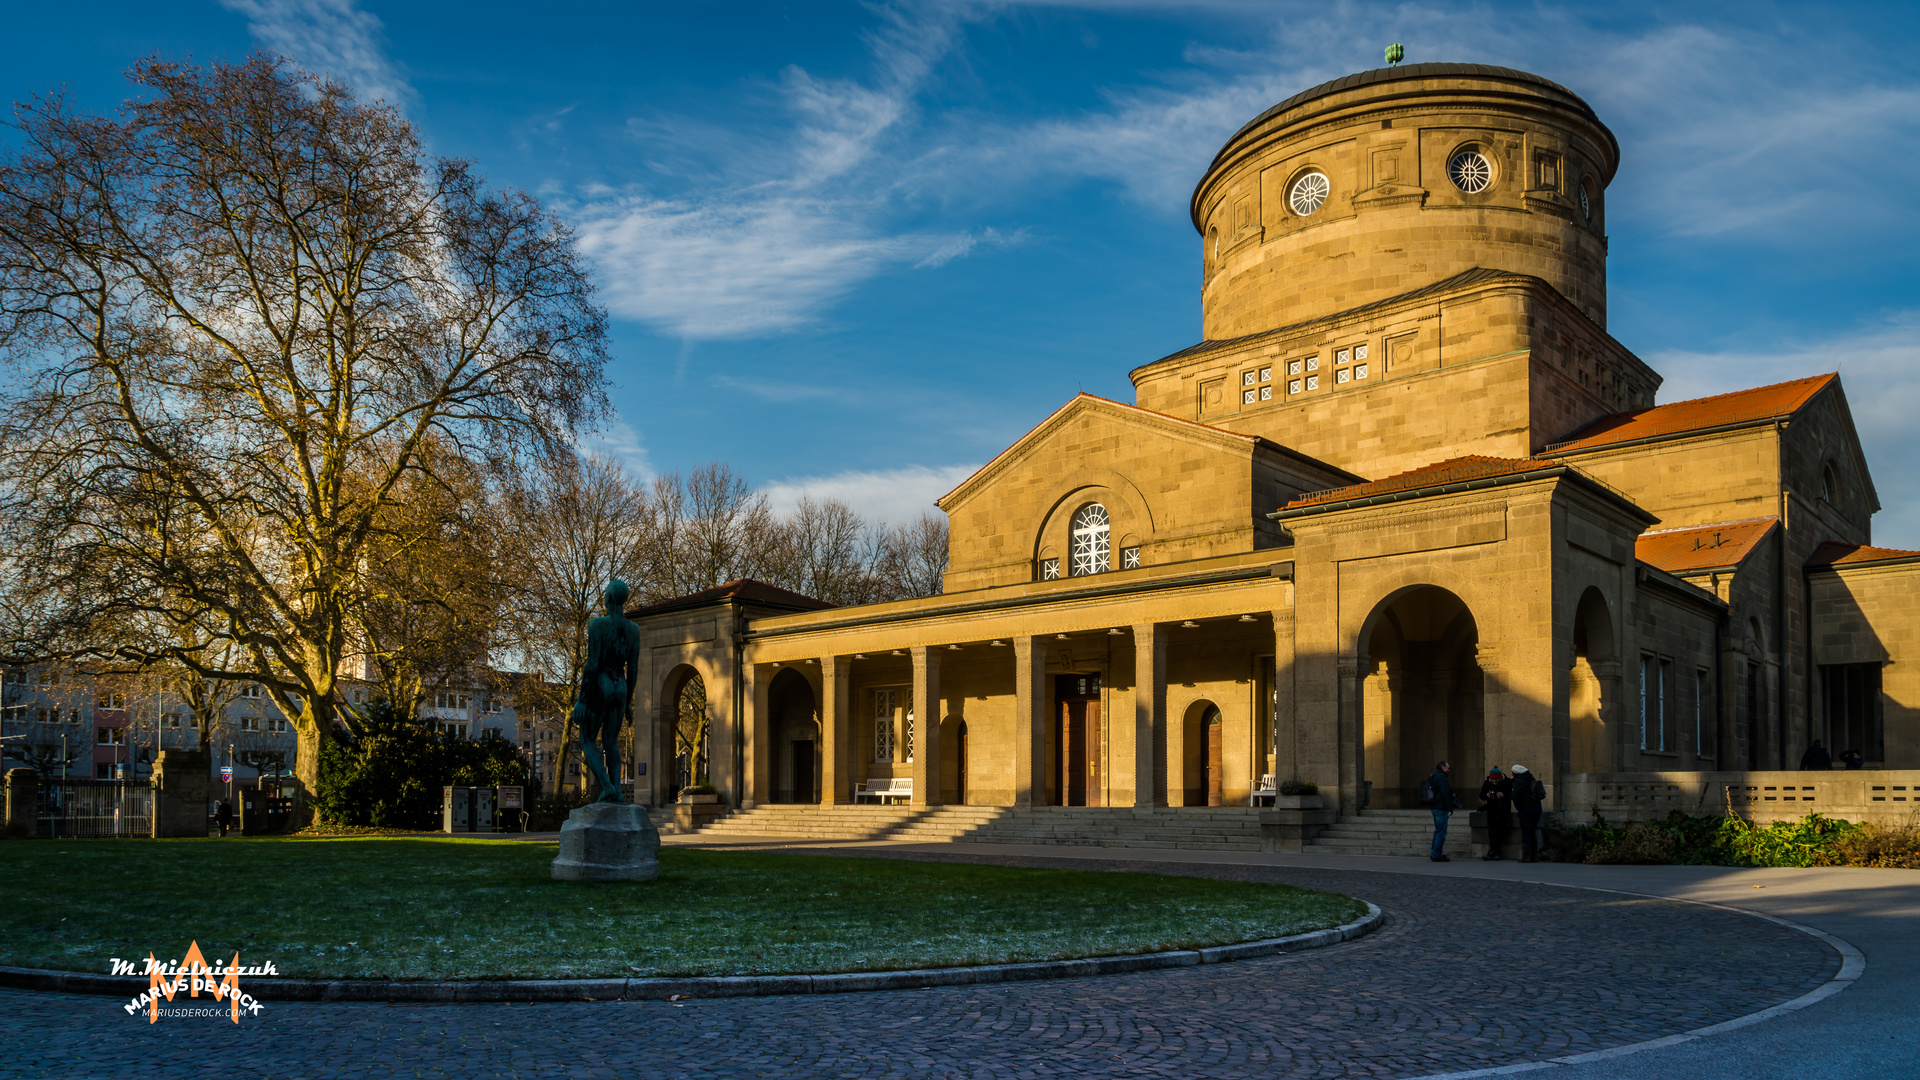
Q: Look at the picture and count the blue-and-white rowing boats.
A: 0